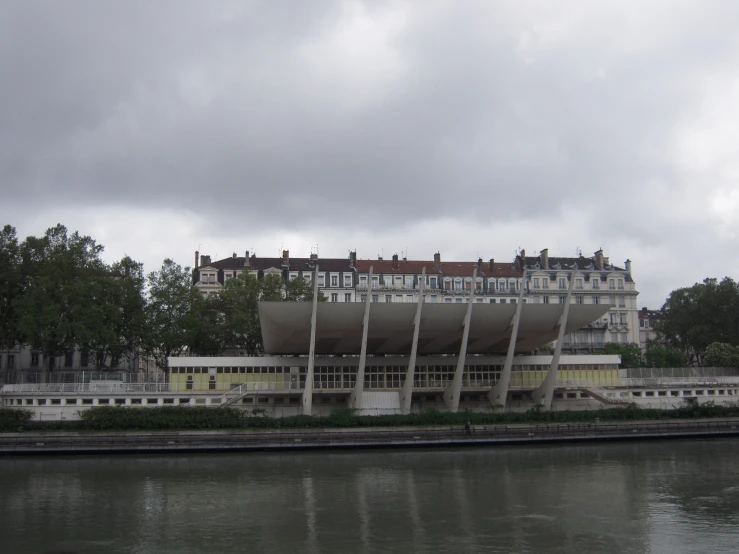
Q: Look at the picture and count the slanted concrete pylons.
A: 6